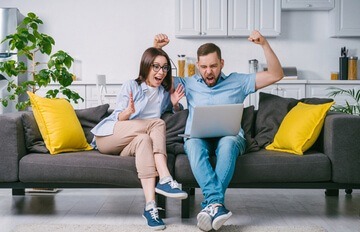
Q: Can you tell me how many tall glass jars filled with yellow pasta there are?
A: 3